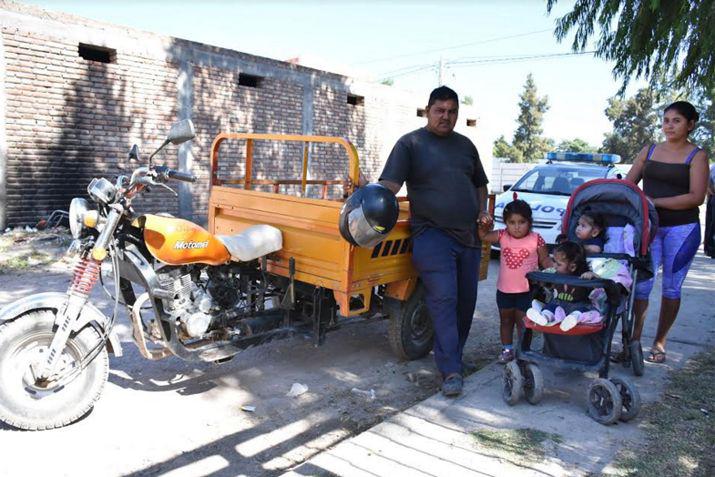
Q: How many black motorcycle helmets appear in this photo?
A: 1